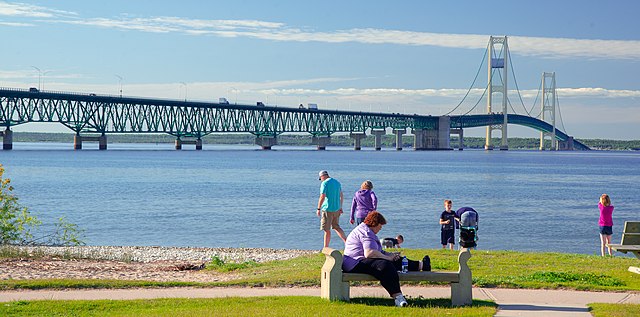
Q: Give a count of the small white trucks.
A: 2